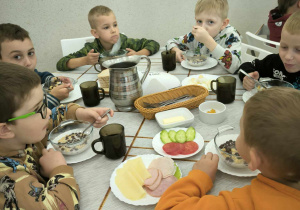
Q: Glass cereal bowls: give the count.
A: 6